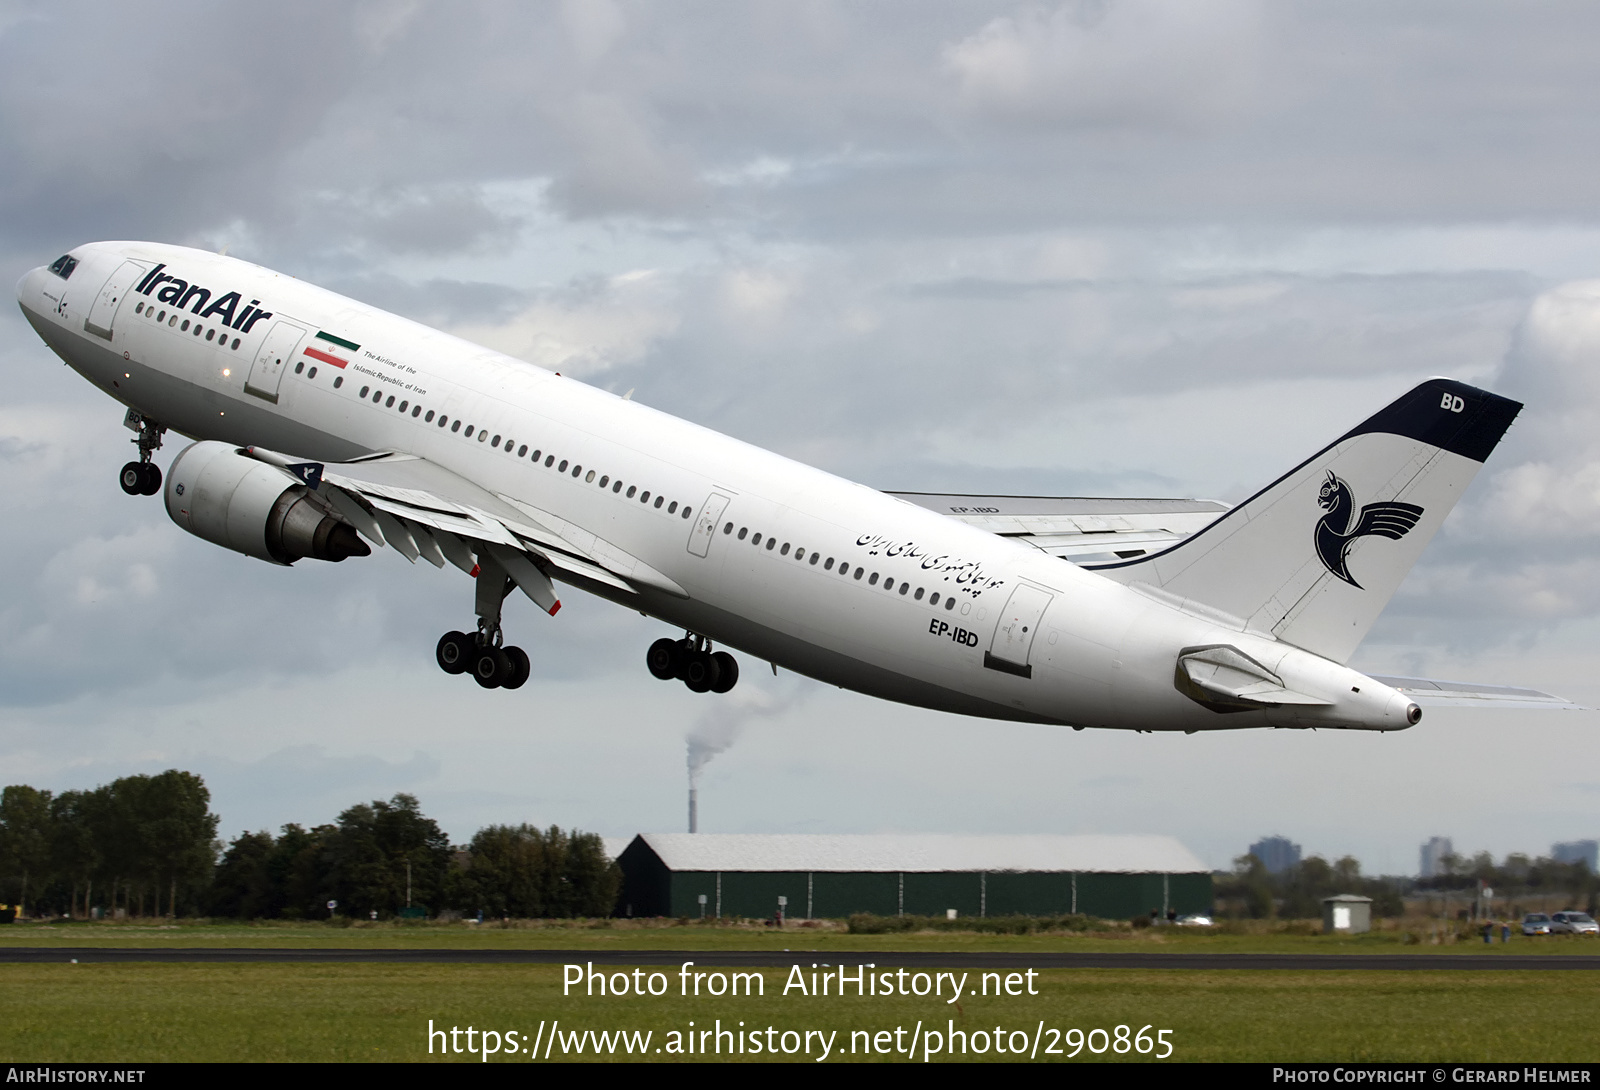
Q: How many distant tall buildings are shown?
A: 3